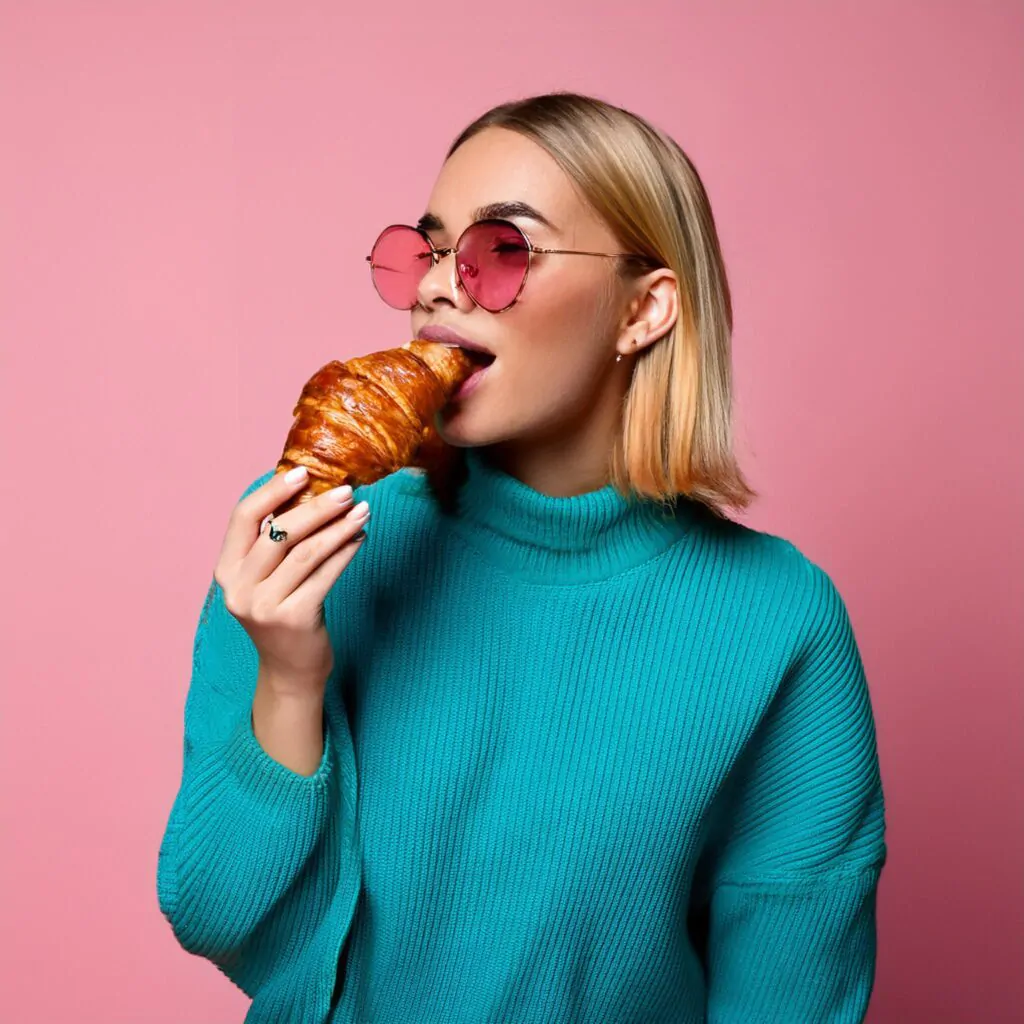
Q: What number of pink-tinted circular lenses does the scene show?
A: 2